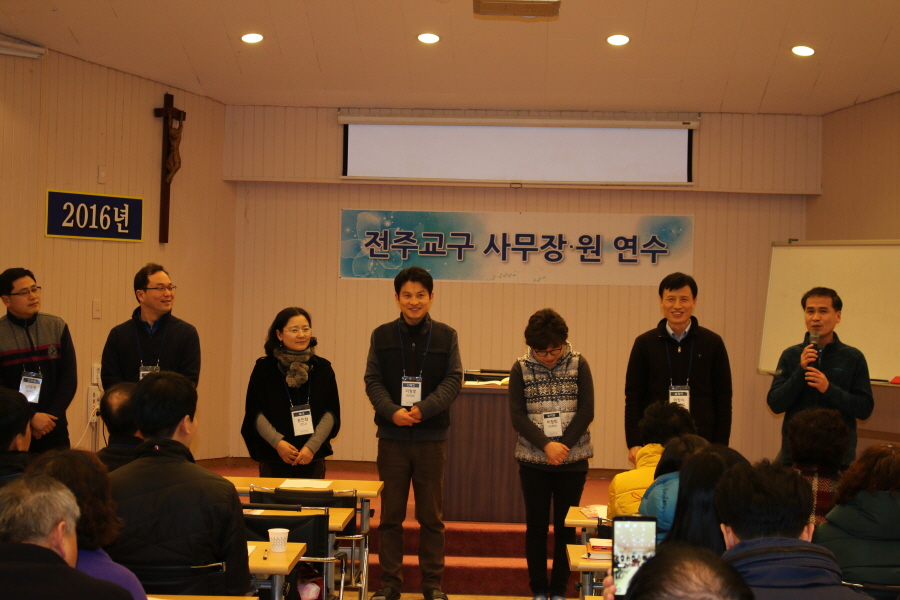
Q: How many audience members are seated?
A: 12